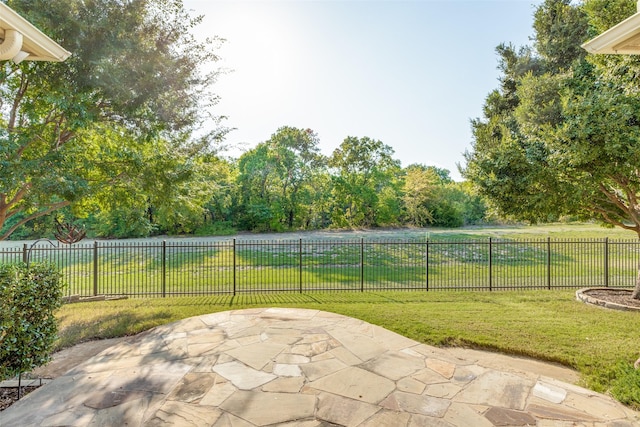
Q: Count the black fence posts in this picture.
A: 10